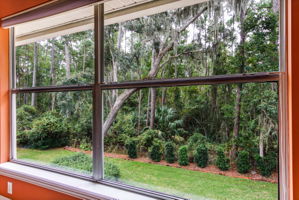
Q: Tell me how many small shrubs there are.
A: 8